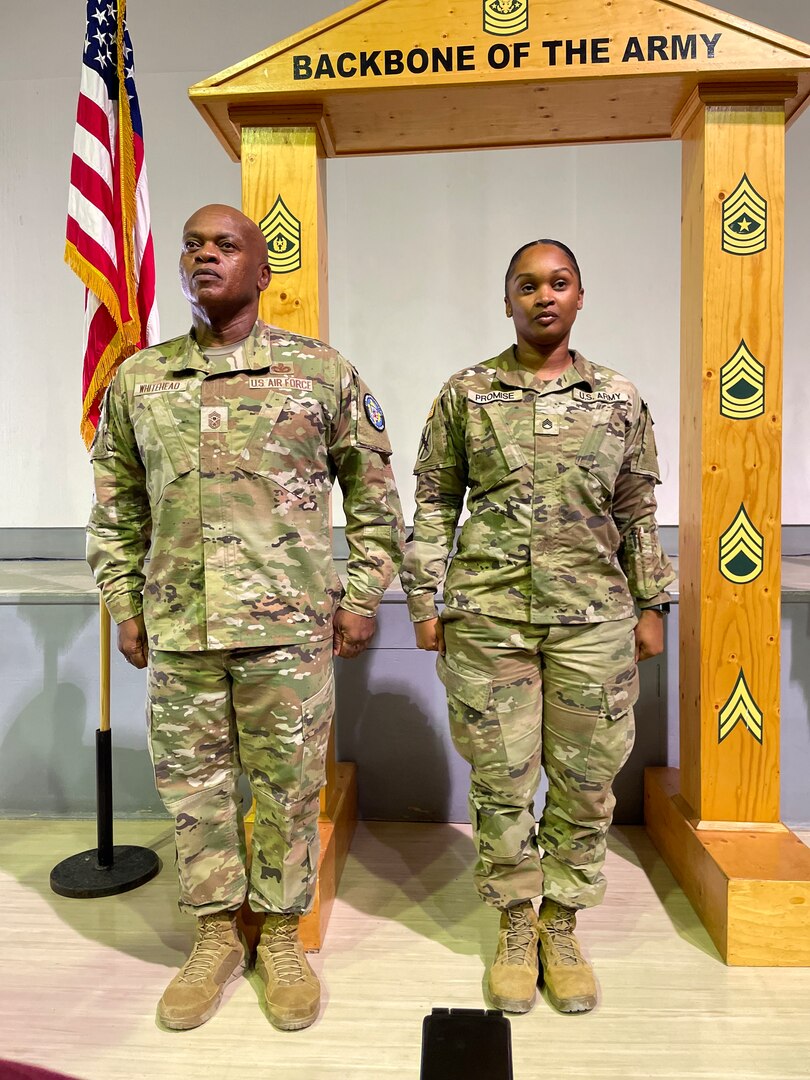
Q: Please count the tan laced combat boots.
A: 4